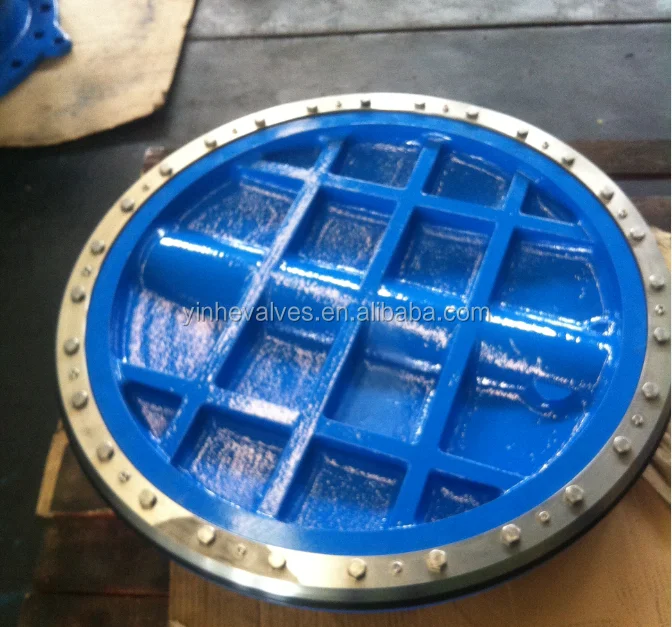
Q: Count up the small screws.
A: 14